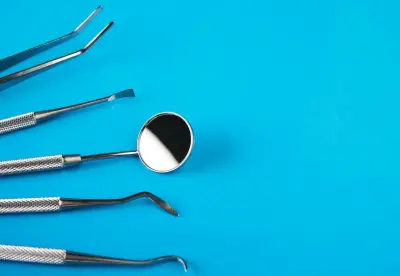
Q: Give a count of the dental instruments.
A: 5